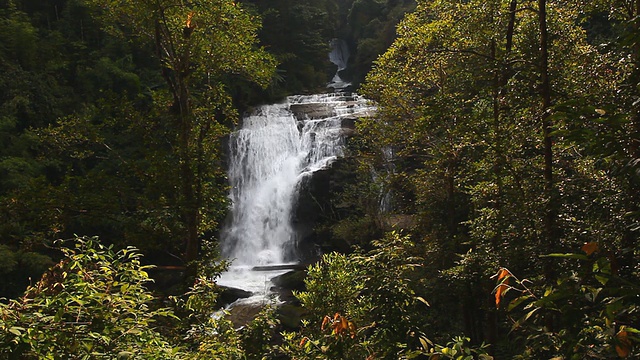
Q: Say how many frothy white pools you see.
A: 1